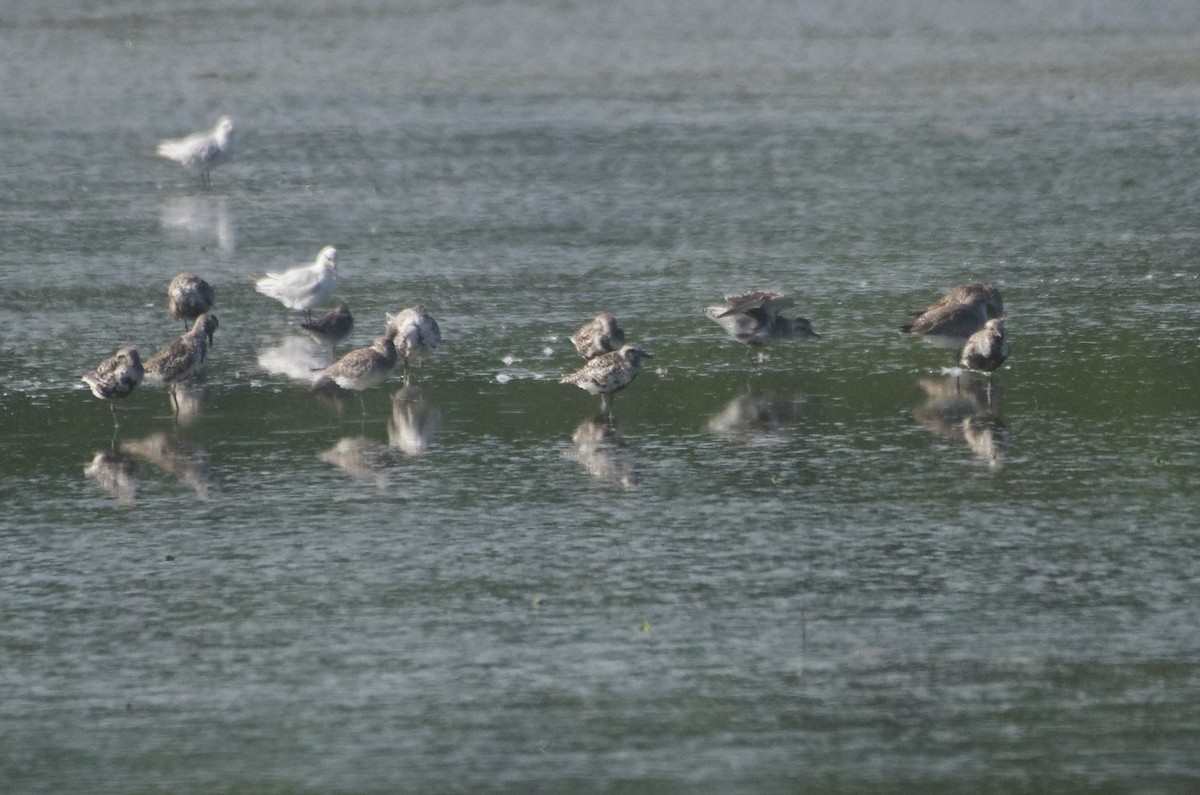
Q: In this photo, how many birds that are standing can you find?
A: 13